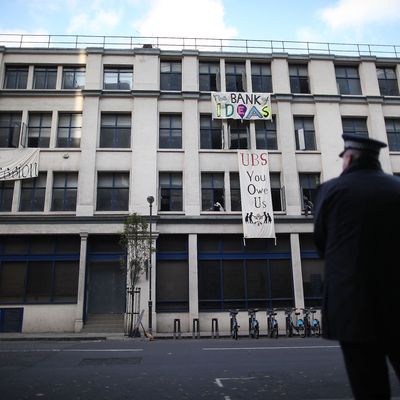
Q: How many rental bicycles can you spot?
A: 5